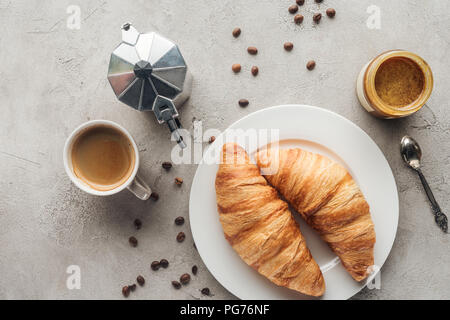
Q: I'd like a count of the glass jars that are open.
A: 1